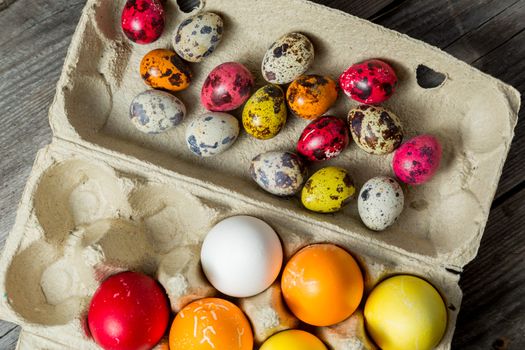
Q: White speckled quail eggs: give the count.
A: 7